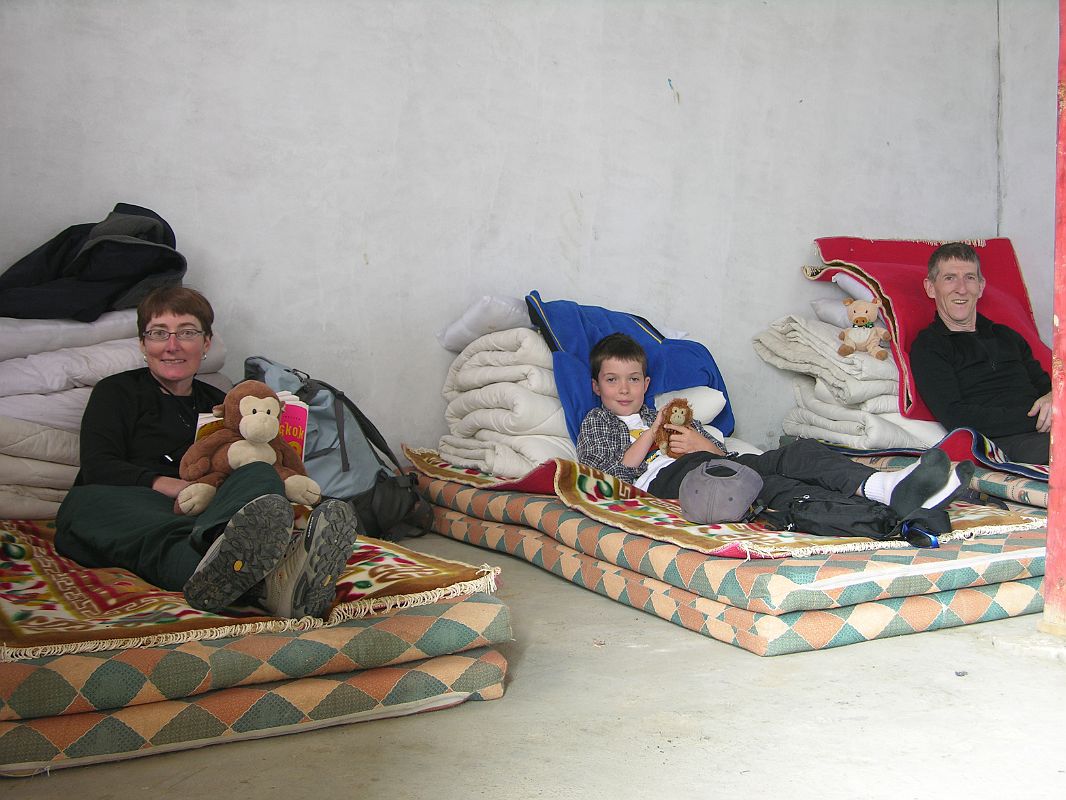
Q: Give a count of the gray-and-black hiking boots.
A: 2